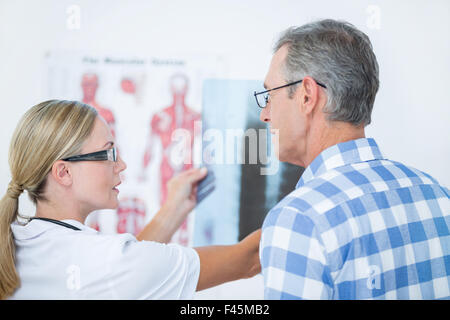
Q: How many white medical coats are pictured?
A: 1